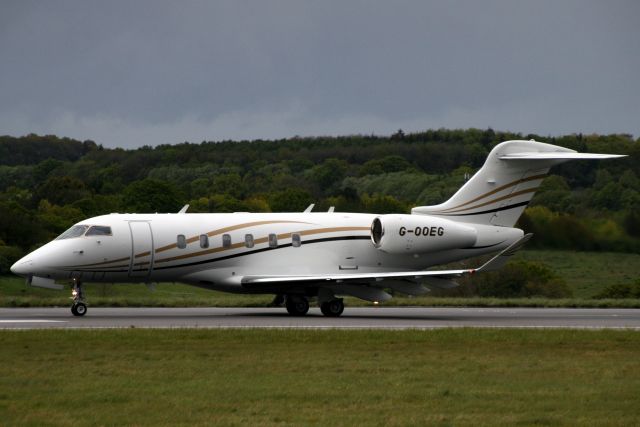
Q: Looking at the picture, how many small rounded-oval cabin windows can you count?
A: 6